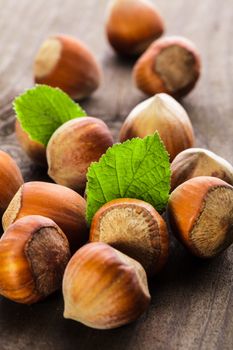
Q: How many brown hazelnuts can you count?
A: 13